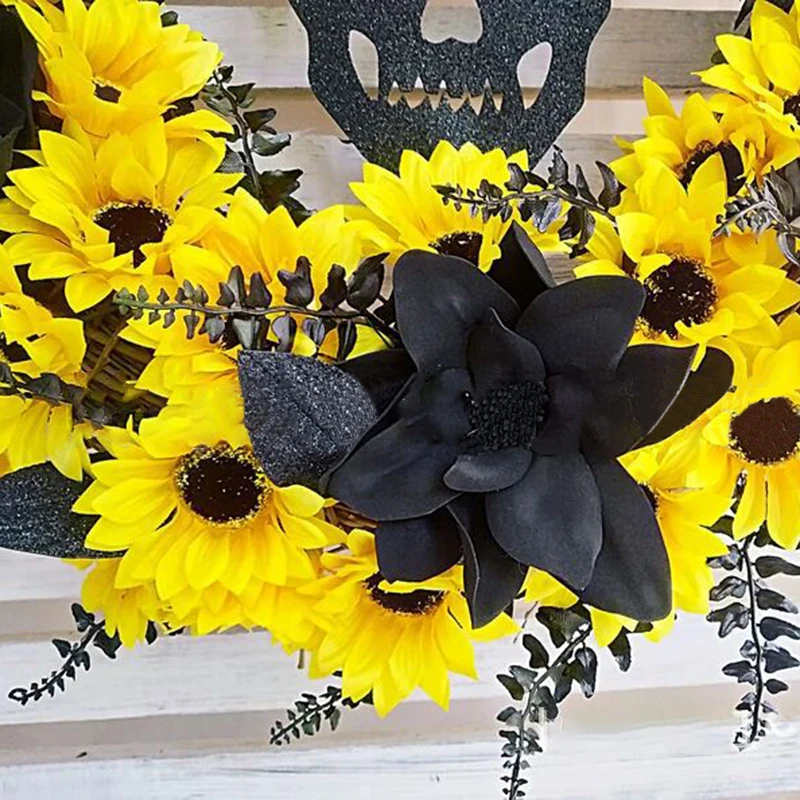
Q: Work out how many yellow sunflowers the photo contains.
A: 12